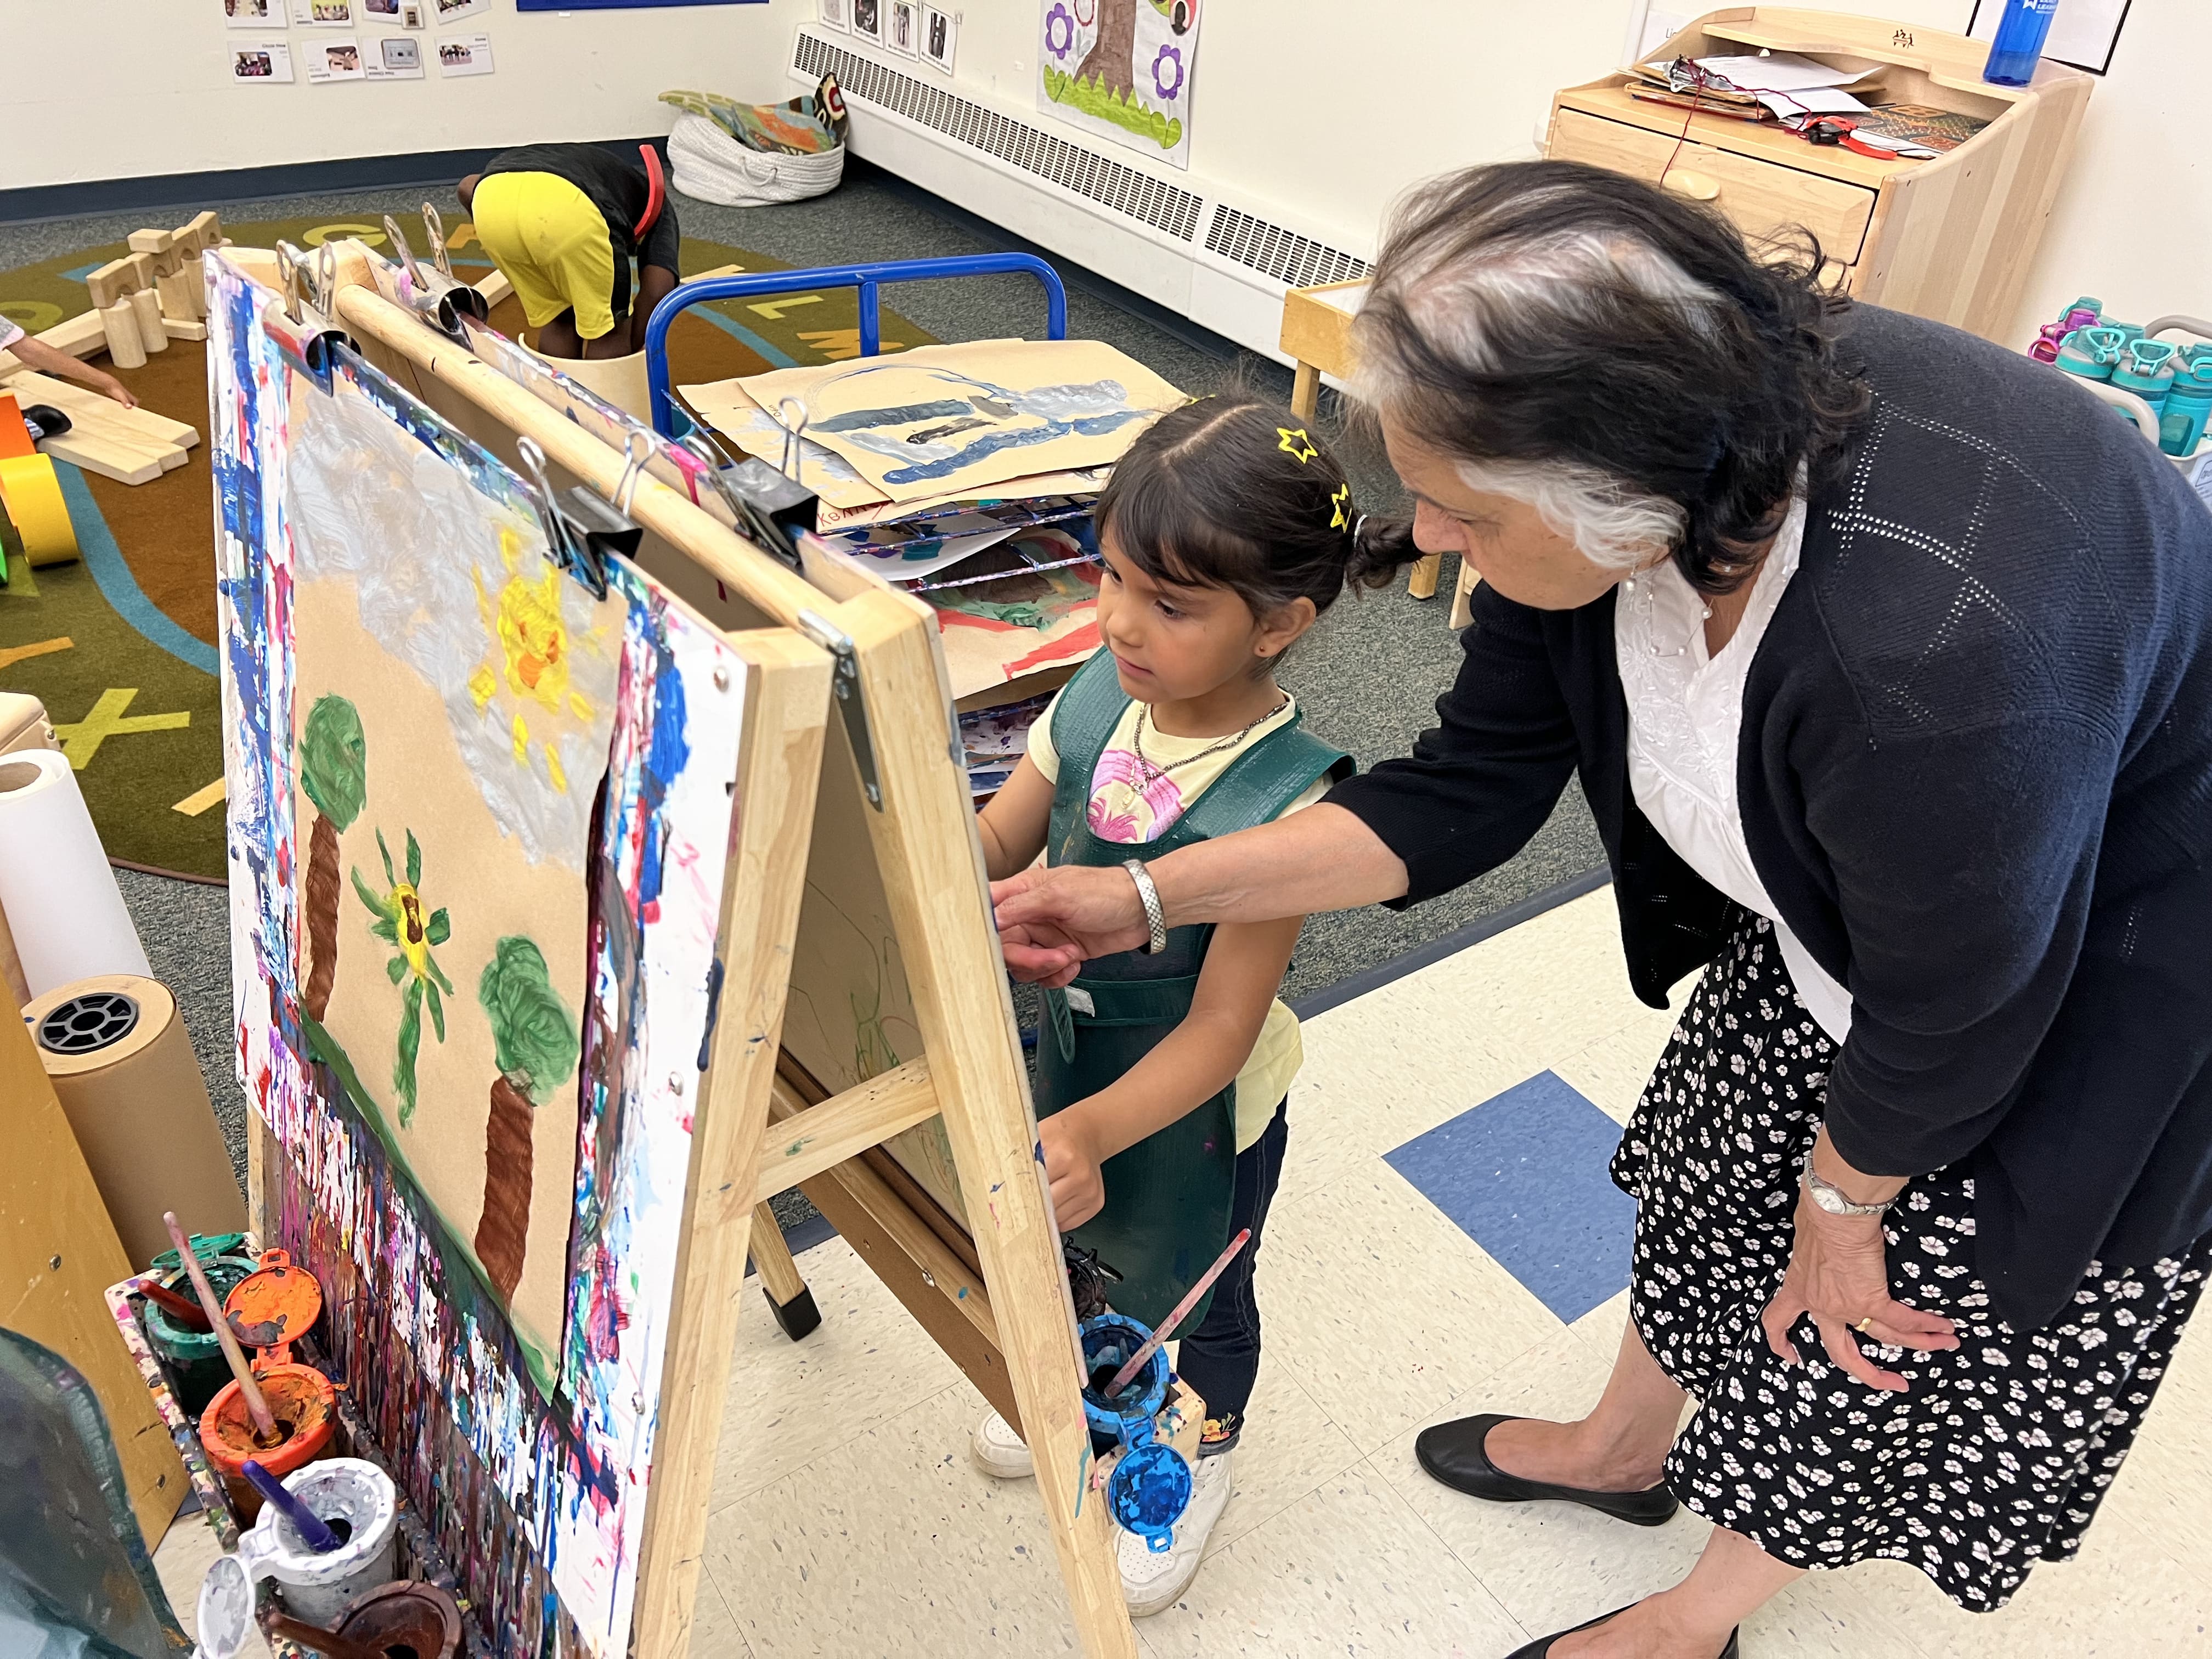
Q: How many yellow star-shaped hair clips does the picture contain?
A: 2